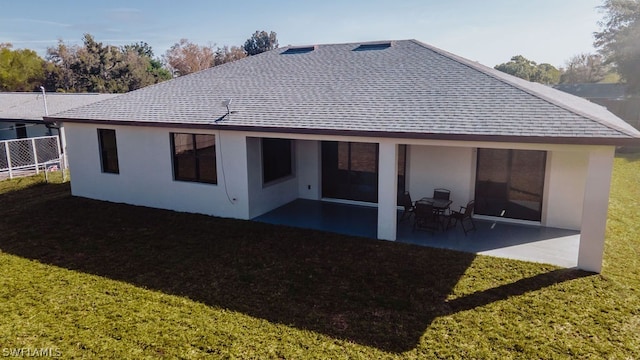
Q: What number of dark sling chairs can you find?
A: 4